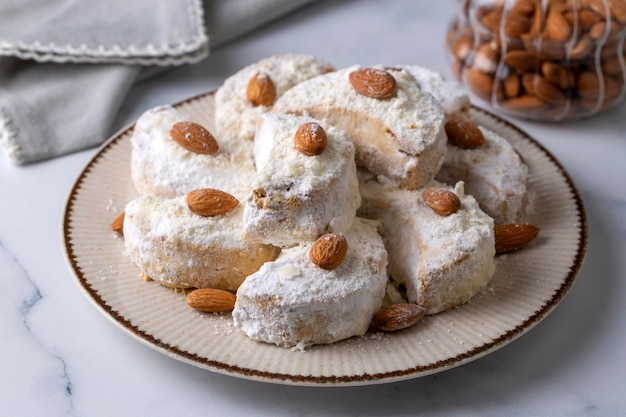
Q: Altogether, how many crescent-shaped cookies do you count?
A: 9